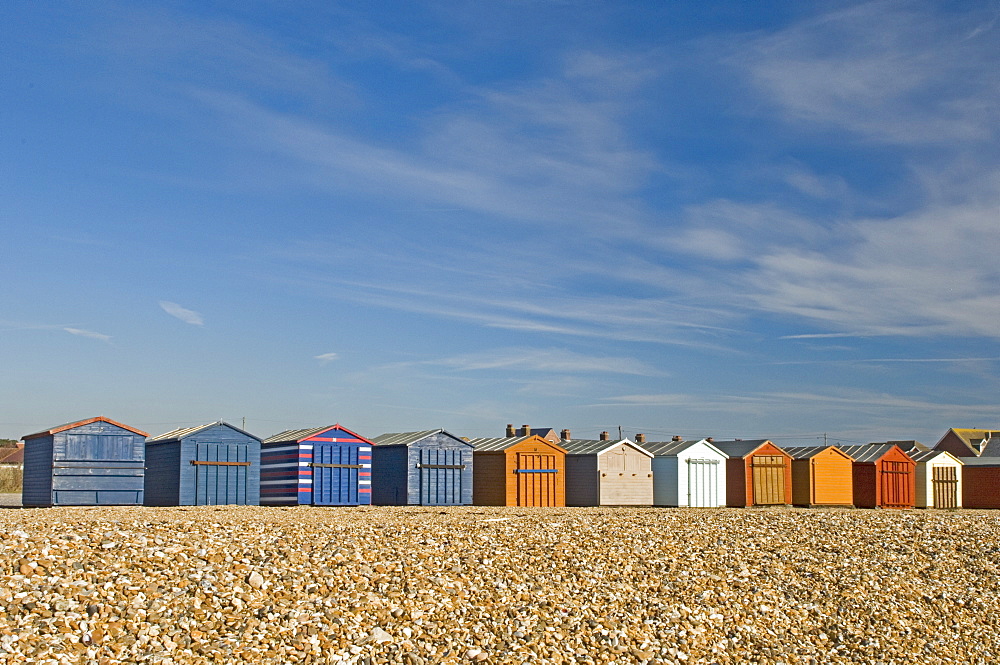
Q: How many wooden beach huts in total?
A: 12